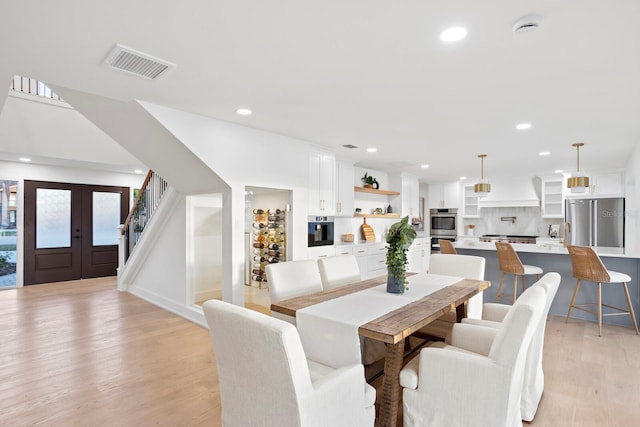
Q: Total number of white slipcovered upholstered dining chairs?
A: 6